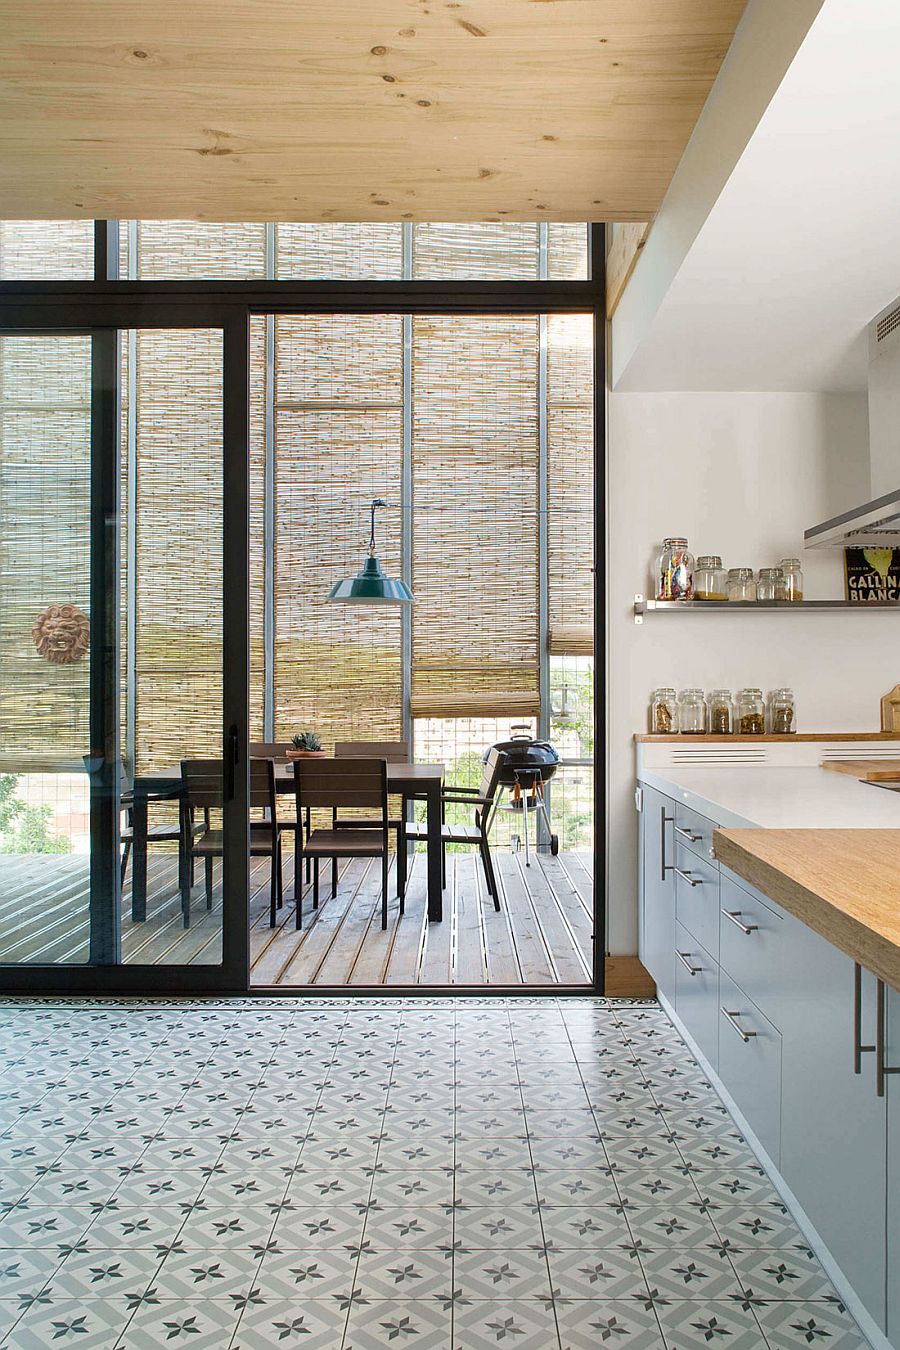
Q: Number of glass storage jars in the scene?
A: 10